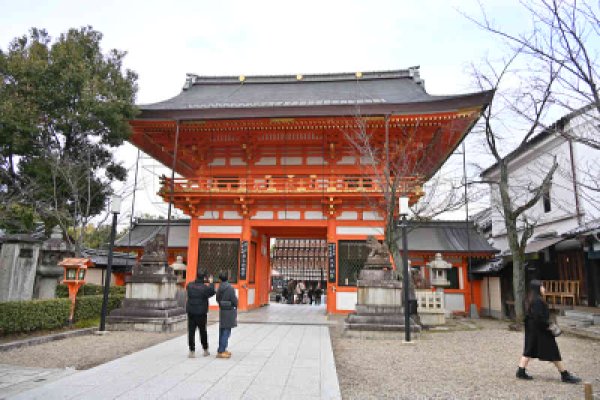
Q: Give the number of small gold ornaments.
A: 3